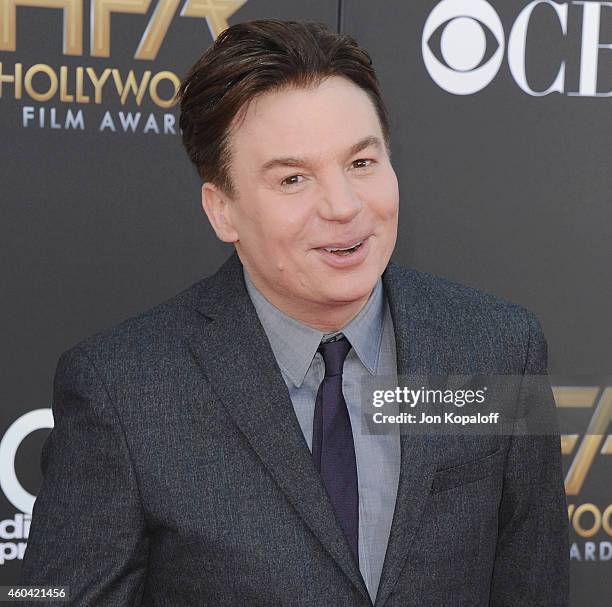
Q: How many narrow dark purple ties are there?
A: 1